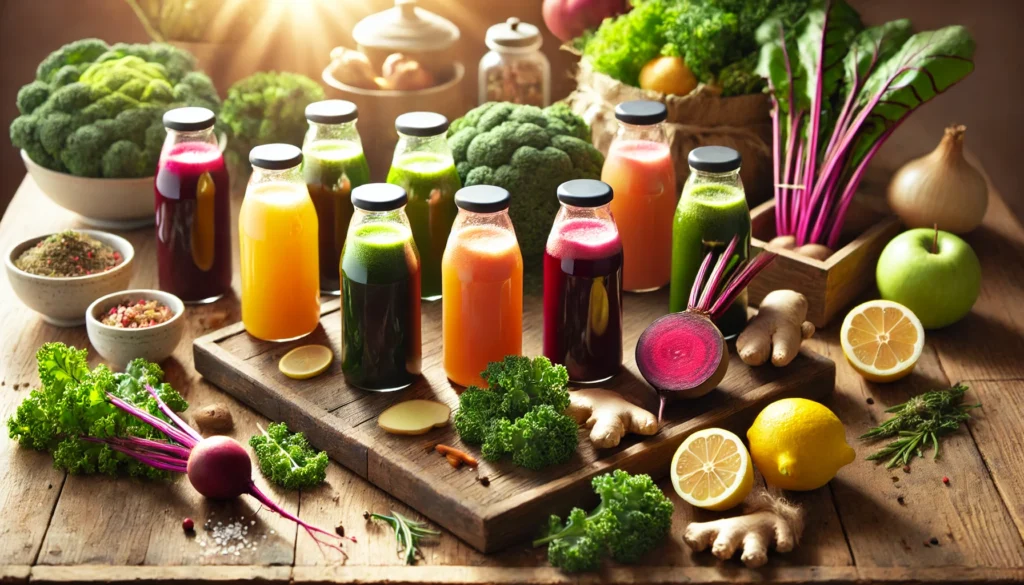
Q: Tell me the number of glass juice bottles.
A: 9